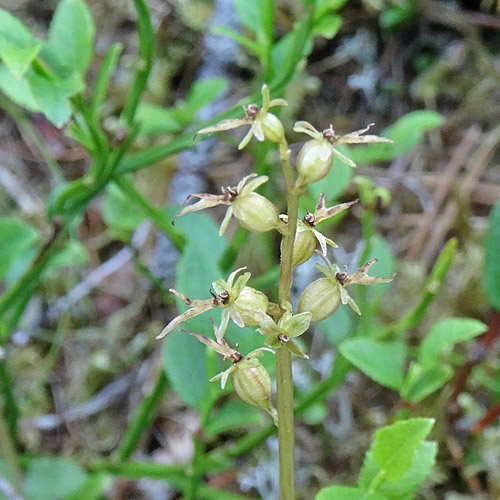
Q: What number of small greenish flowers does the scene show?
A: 8